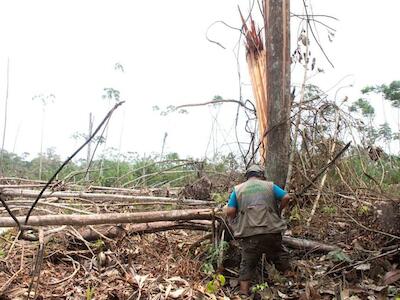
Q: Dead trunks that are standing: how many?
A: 1